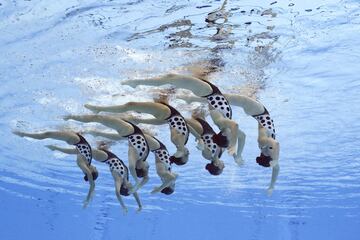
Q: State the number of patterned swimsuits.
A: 8